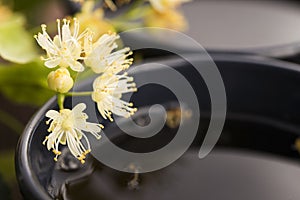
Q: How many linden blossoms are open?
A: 4